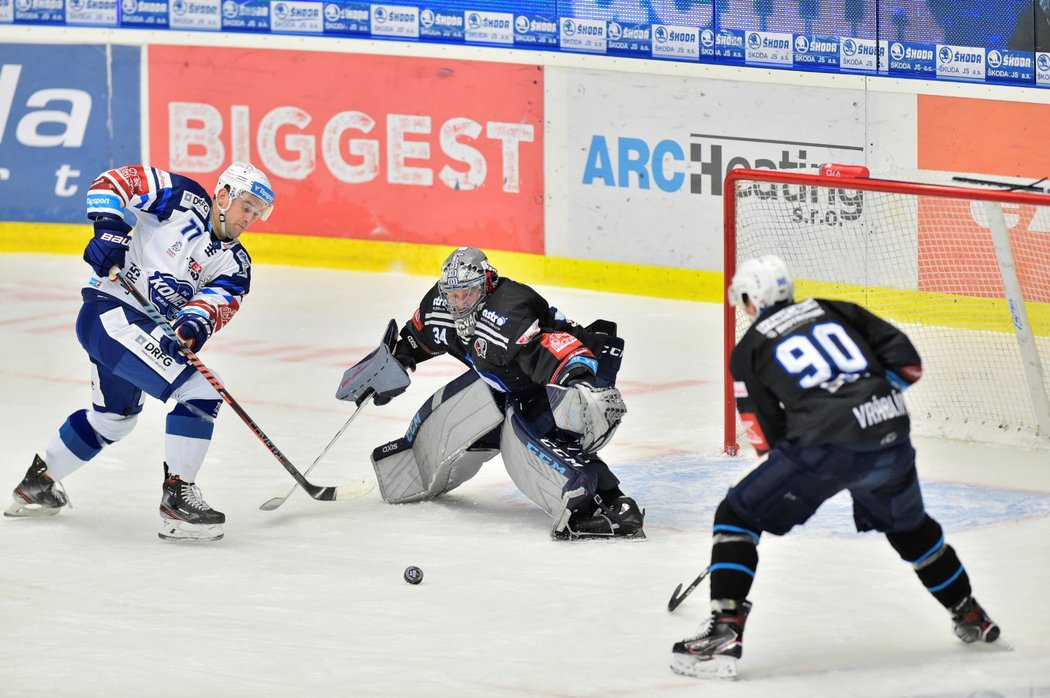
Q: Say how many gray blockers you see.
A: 1